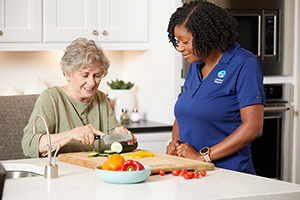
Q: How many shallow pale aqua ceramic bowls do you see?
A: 1